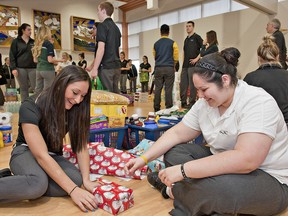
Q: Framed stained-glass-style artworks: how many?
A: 3